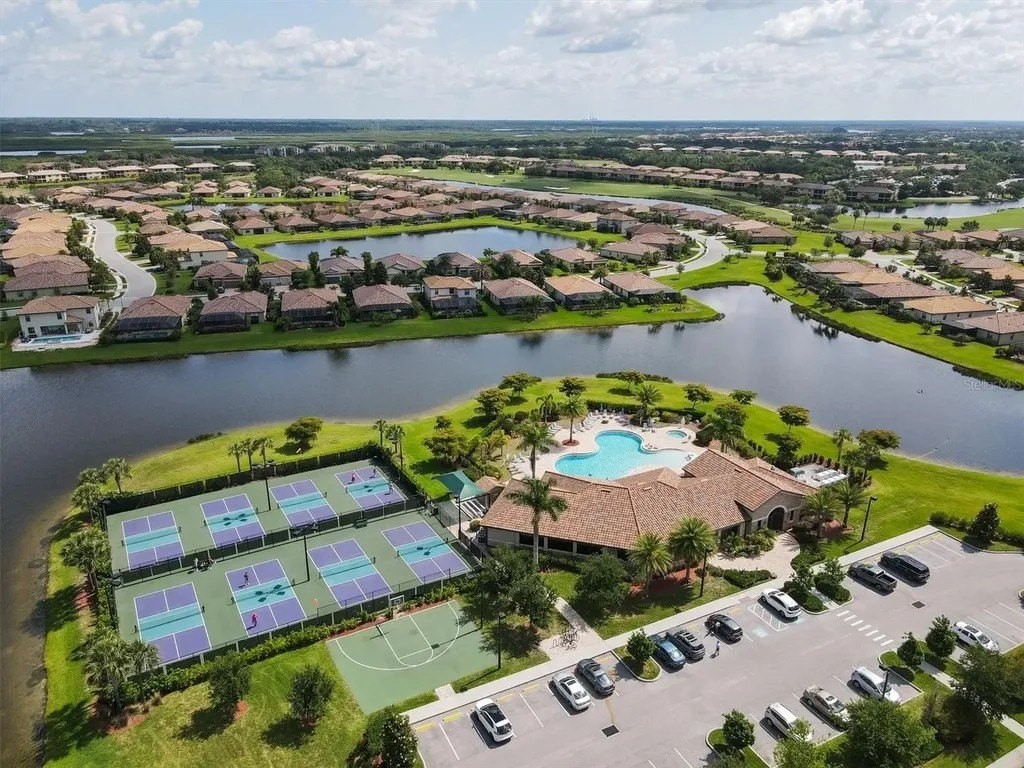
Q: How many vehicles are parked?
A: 13